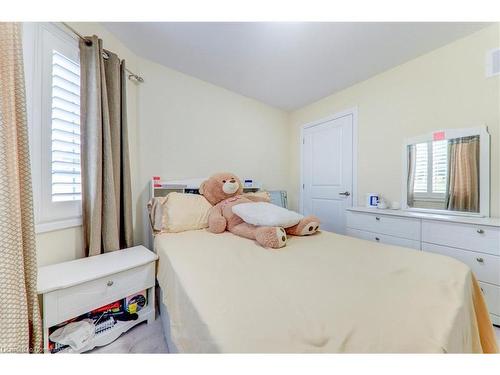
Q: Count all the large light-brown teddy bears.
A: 1